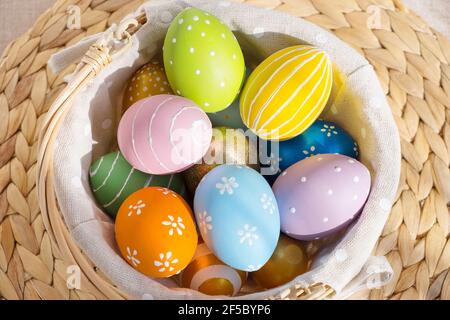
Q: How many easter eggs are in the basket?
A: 13